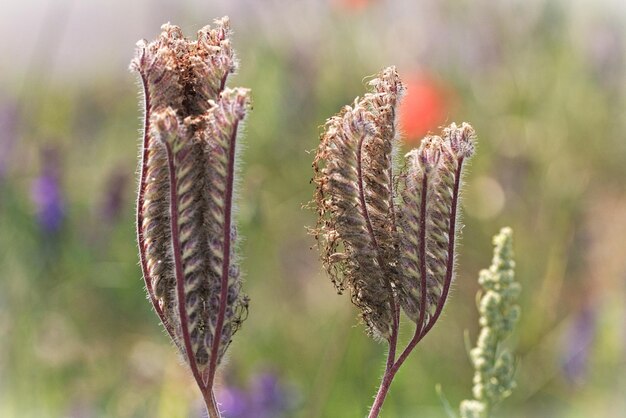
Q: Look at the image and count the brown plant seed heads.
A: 2